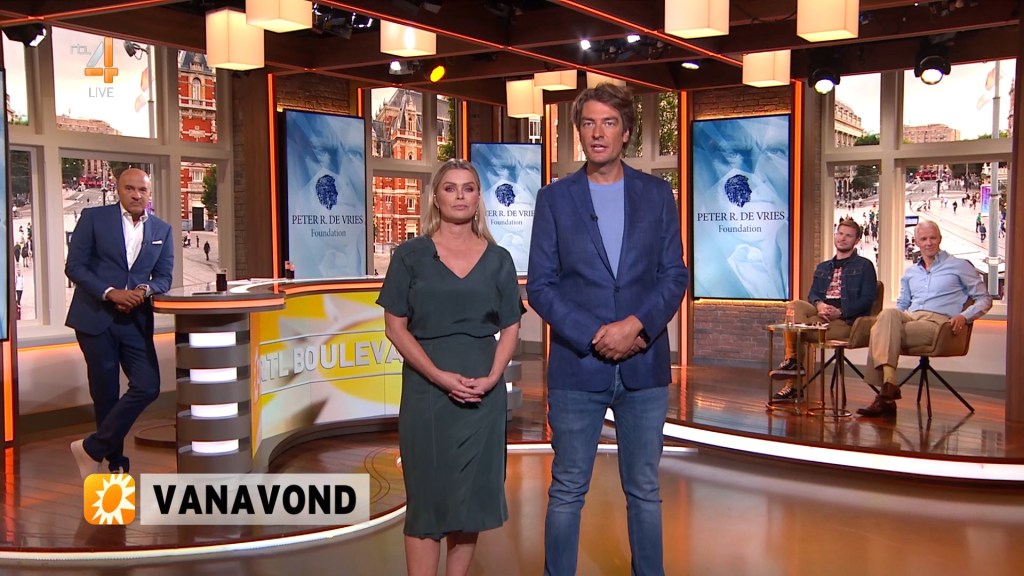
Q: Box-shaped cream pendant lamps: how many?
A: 9